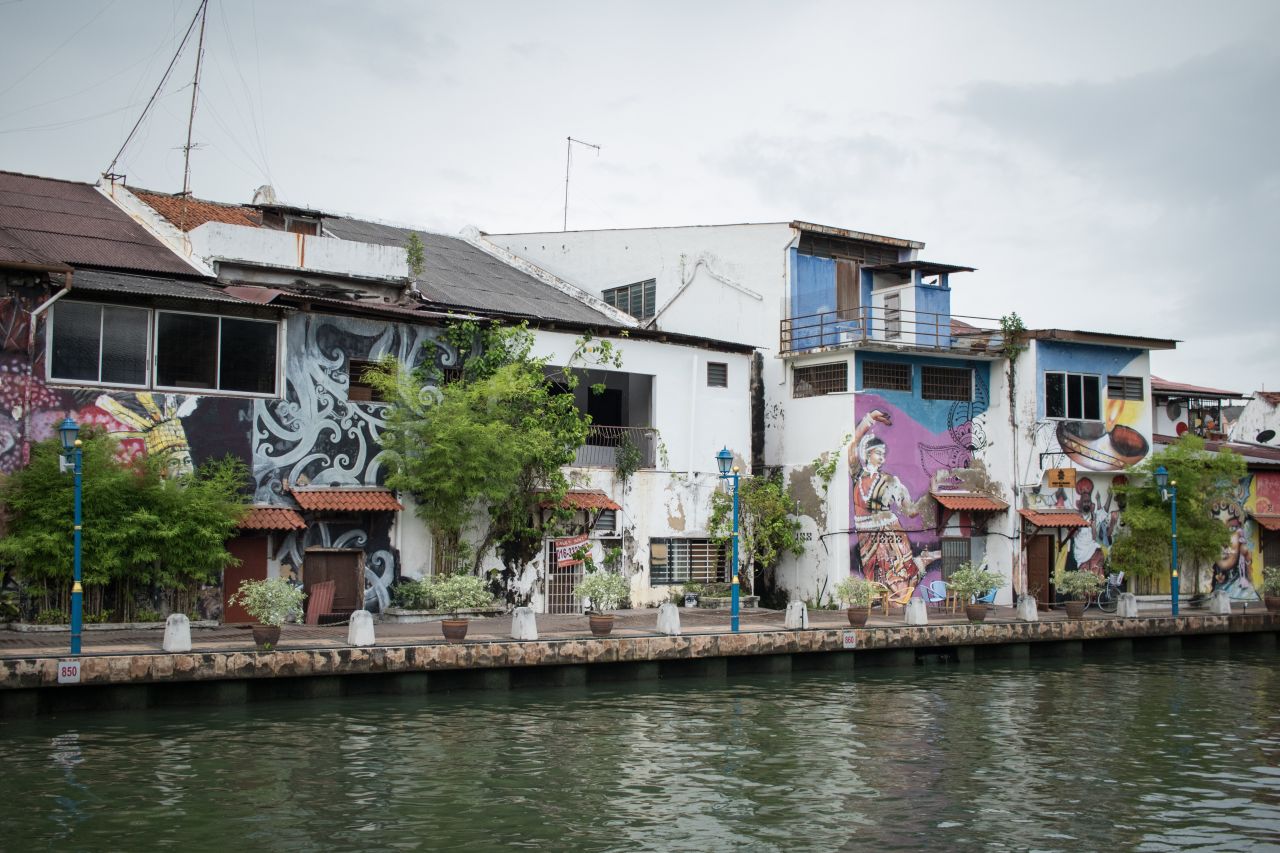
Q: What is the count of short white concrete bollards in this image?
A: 9